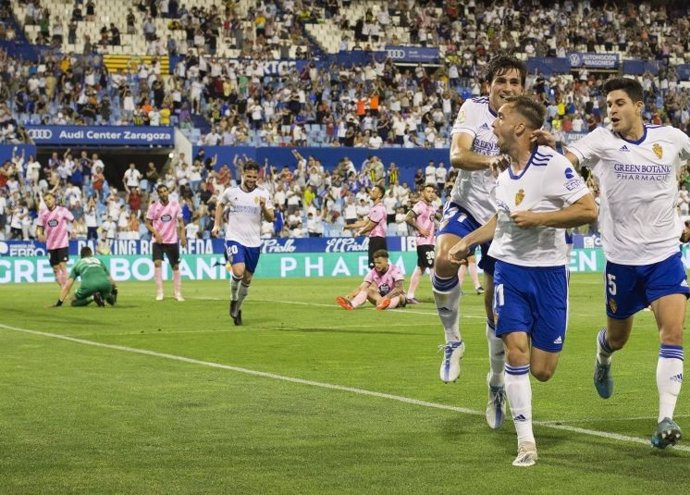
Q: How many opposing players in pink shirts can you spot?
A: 5